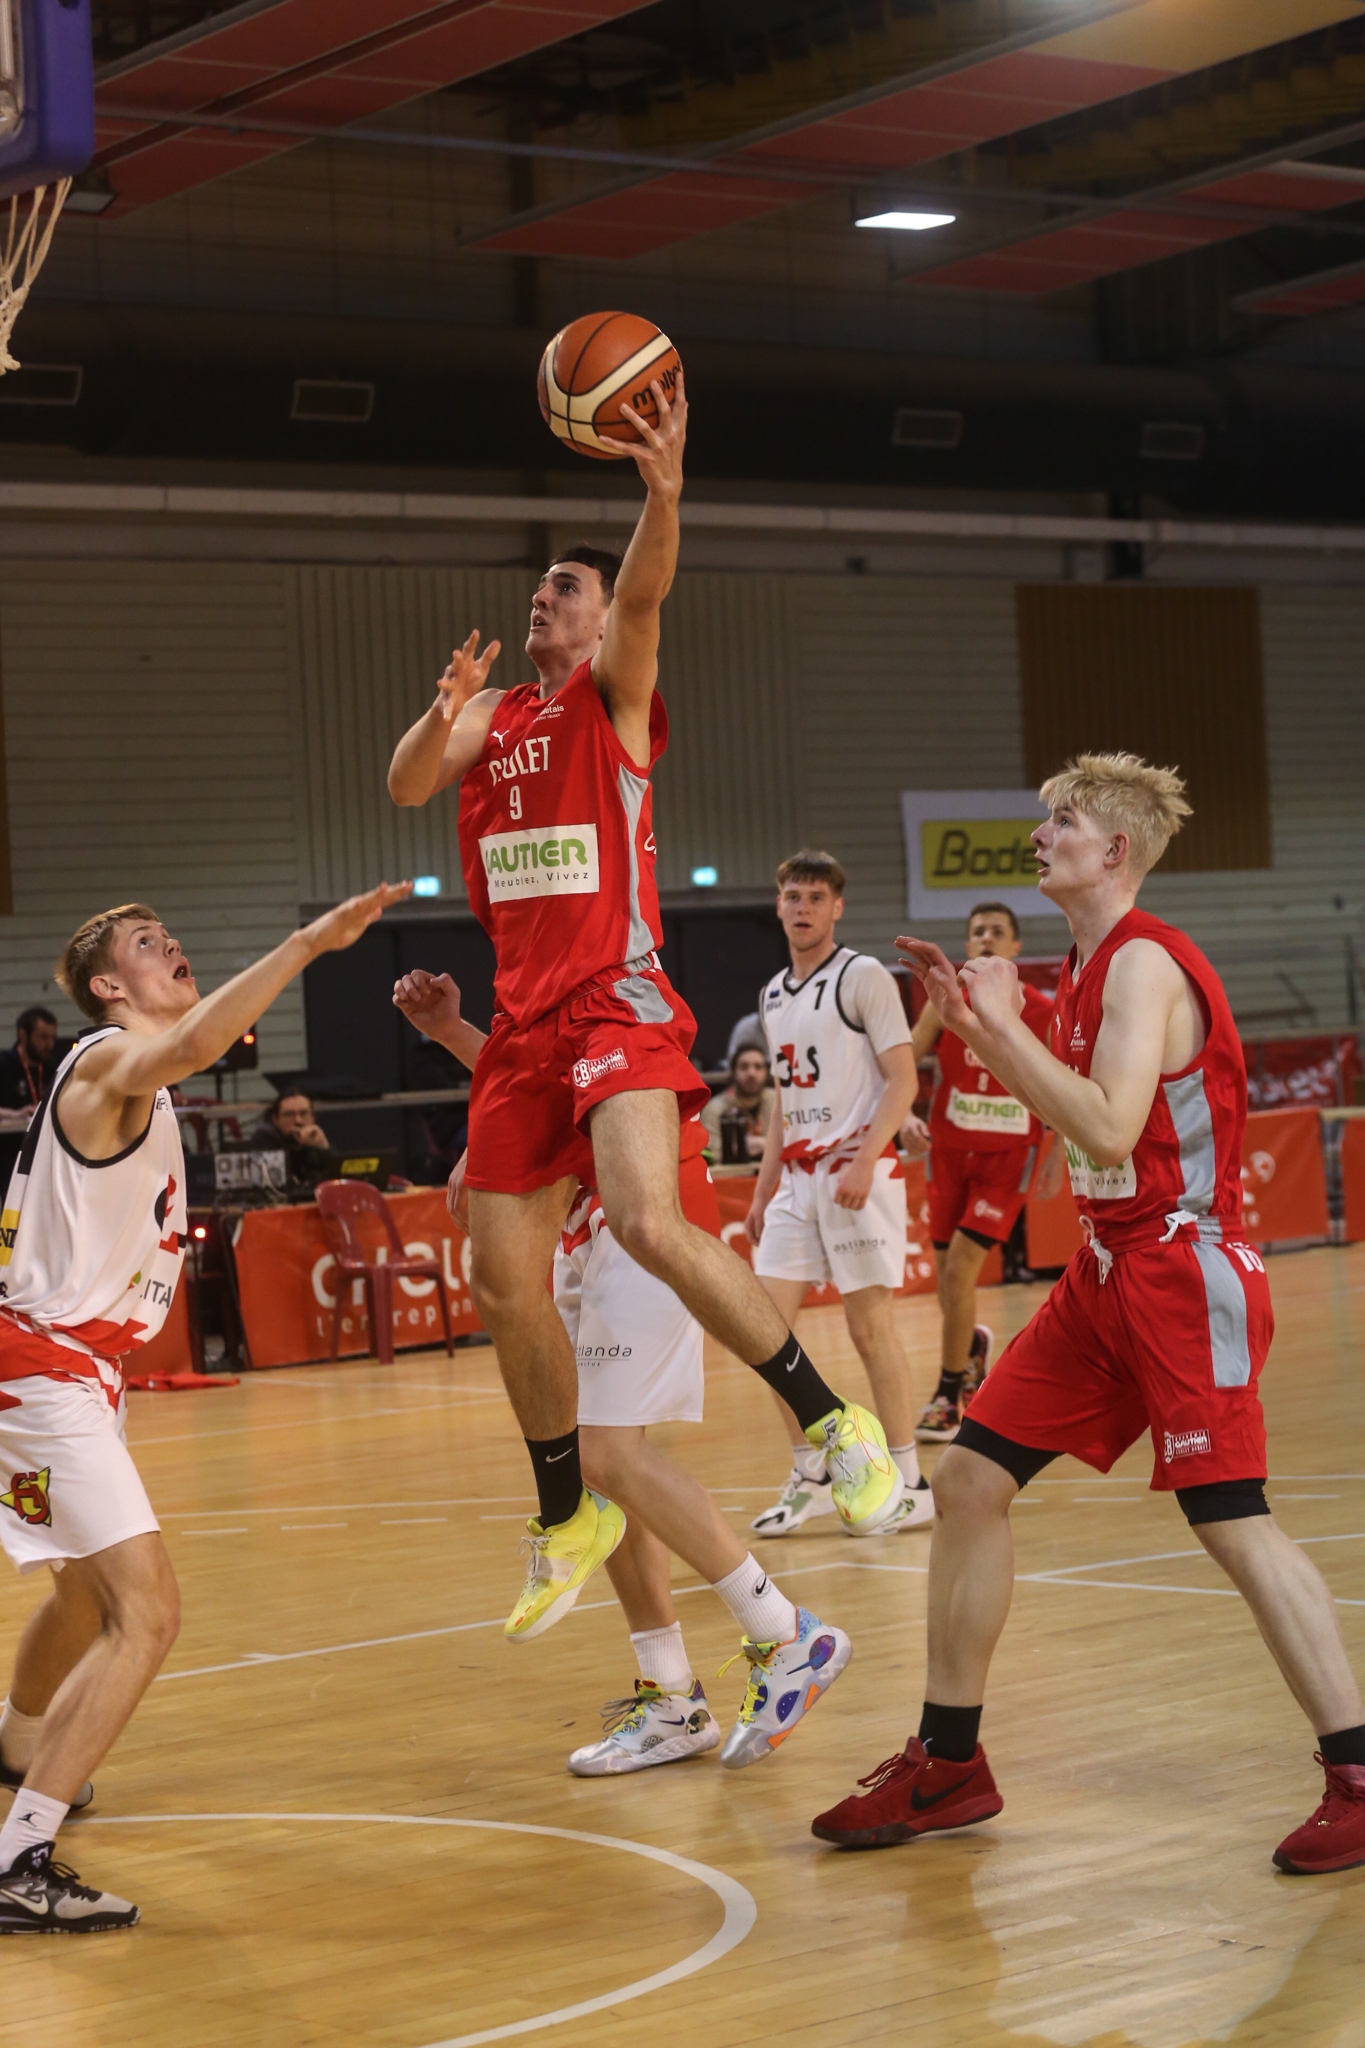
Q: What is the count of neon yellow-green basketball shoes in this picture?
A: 2